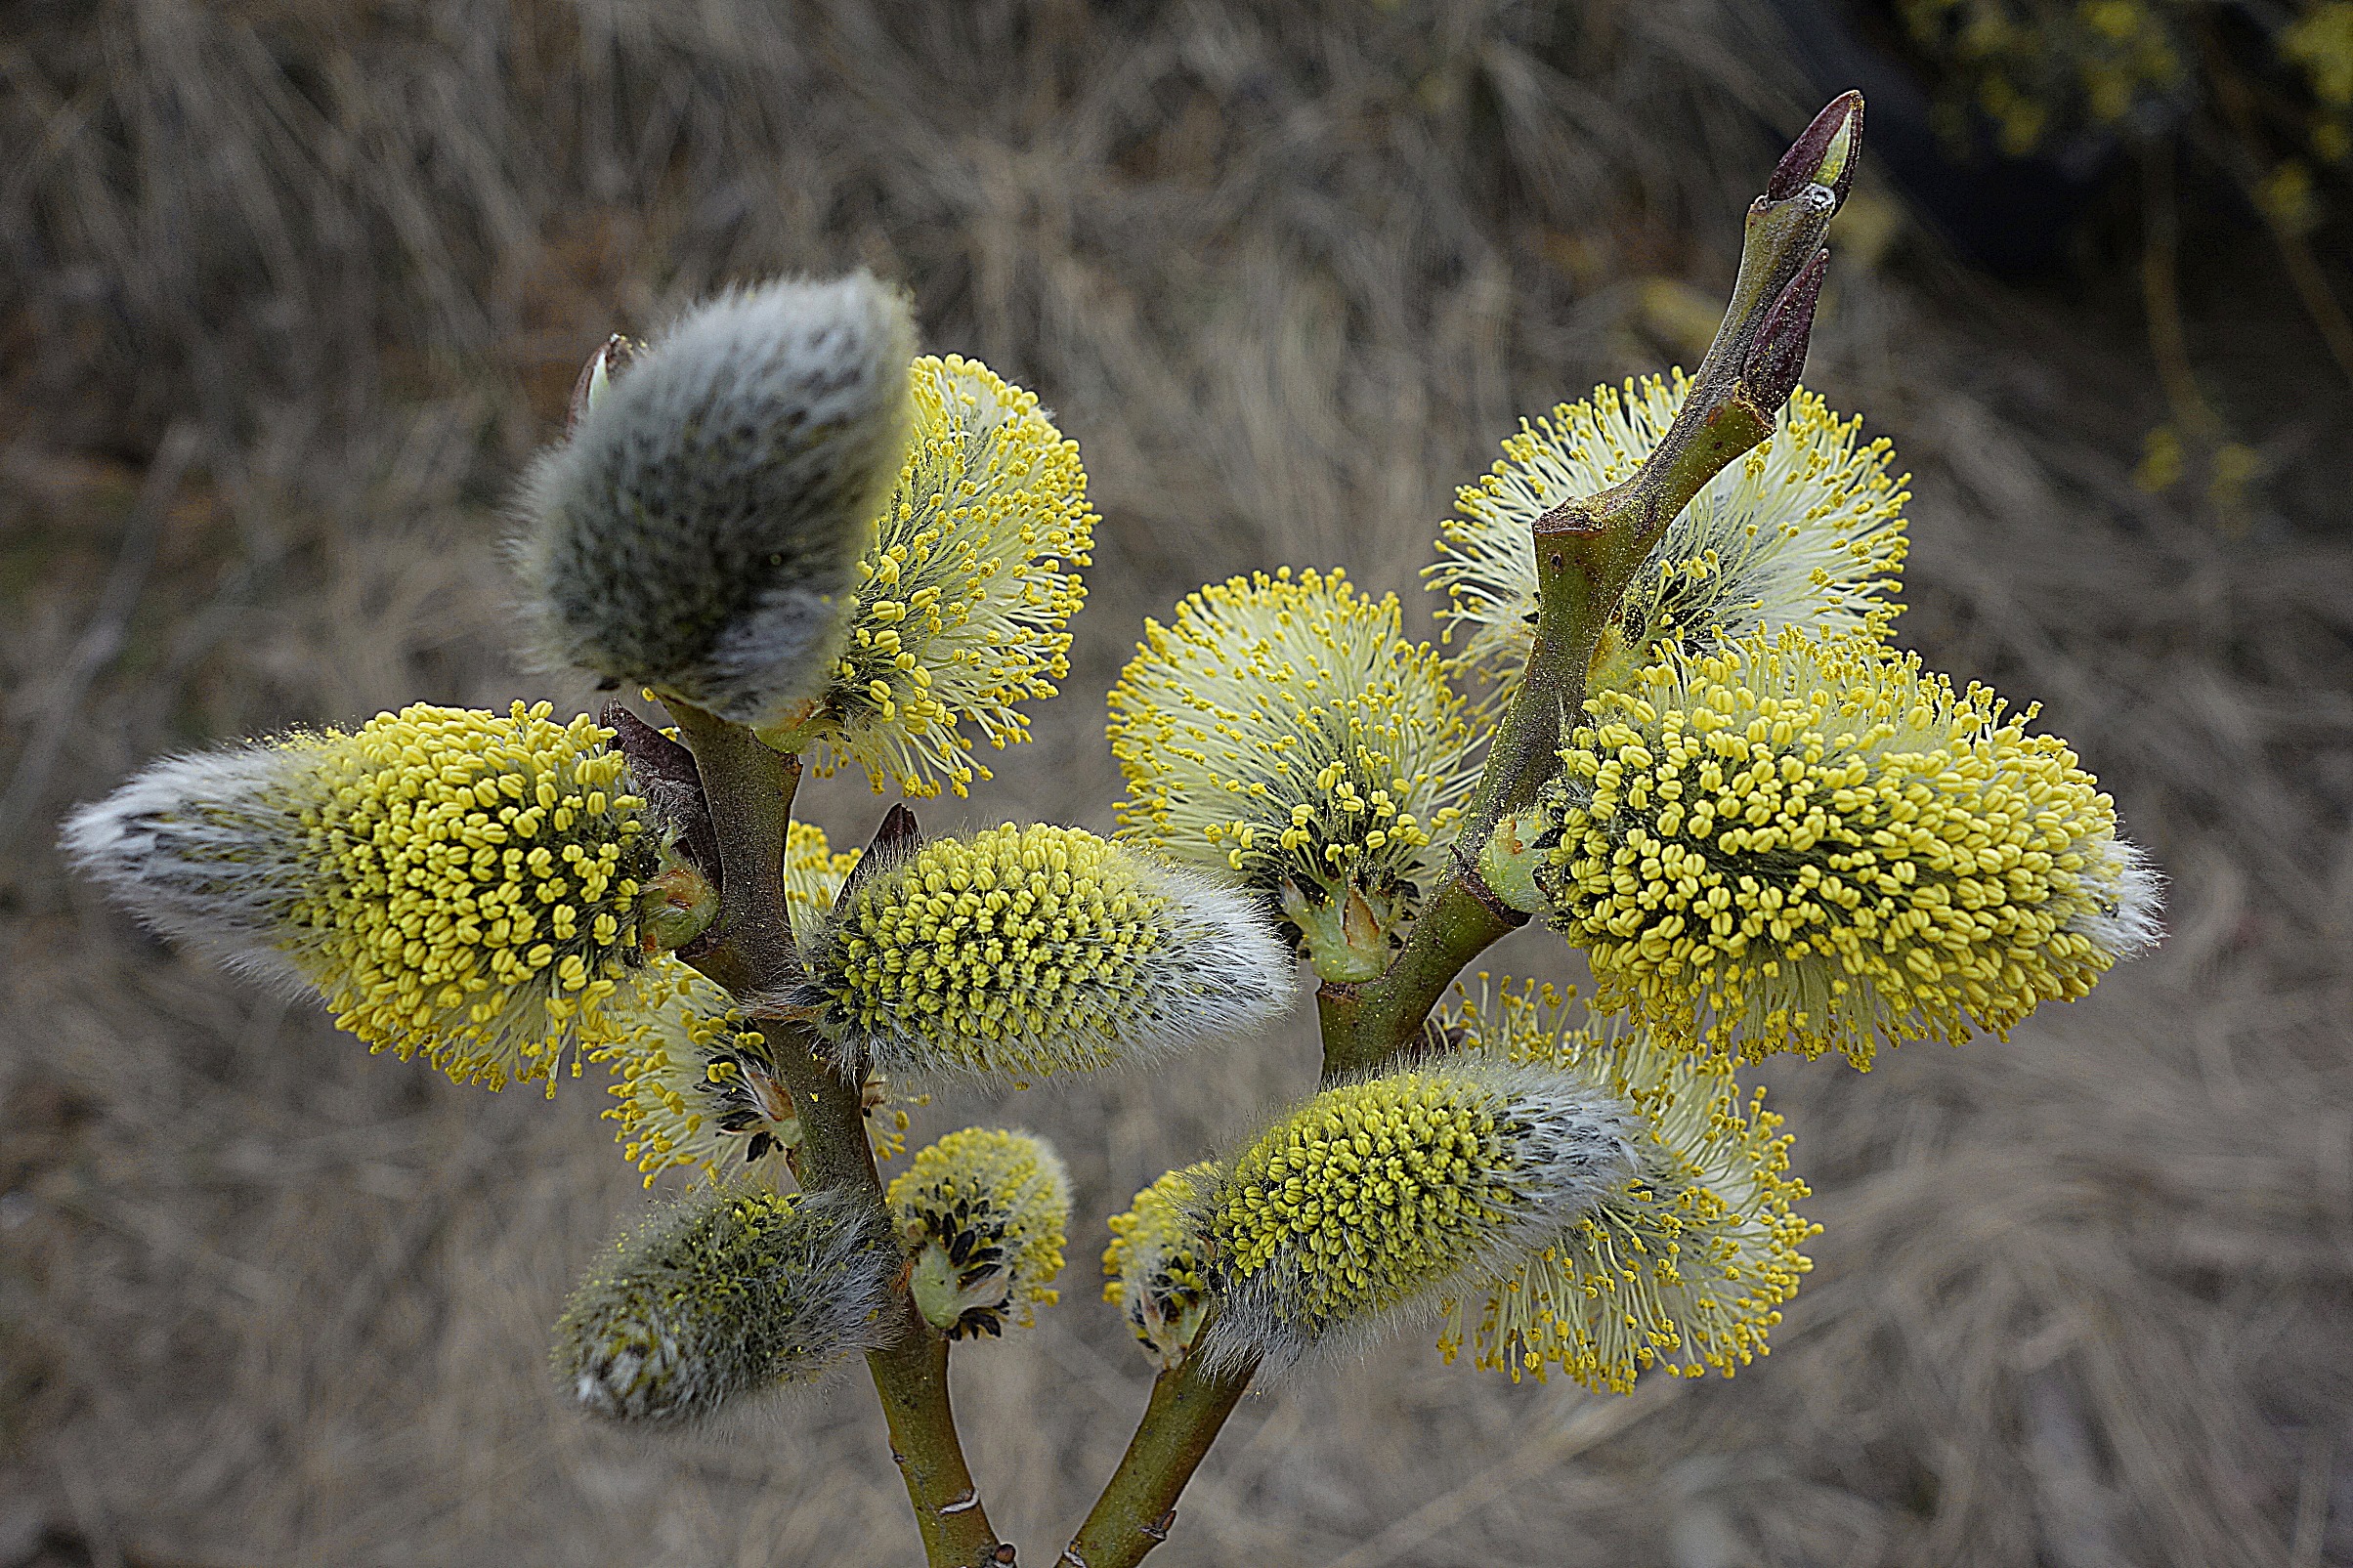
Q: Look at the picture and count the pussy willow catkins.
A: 13